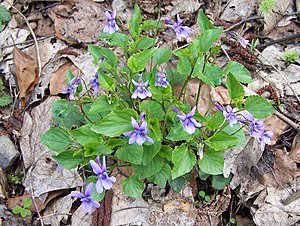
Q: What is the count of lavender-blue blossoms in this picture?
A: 14